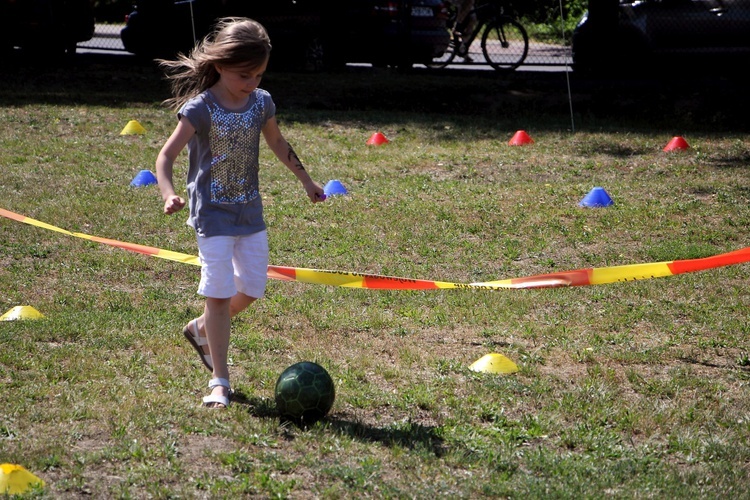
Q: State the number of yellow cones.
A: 4